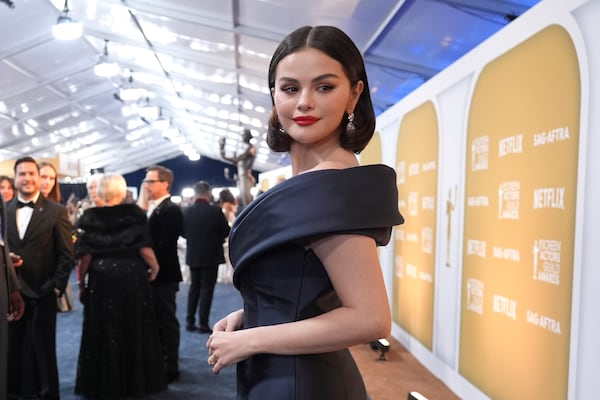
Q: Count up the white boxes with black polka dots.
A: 0